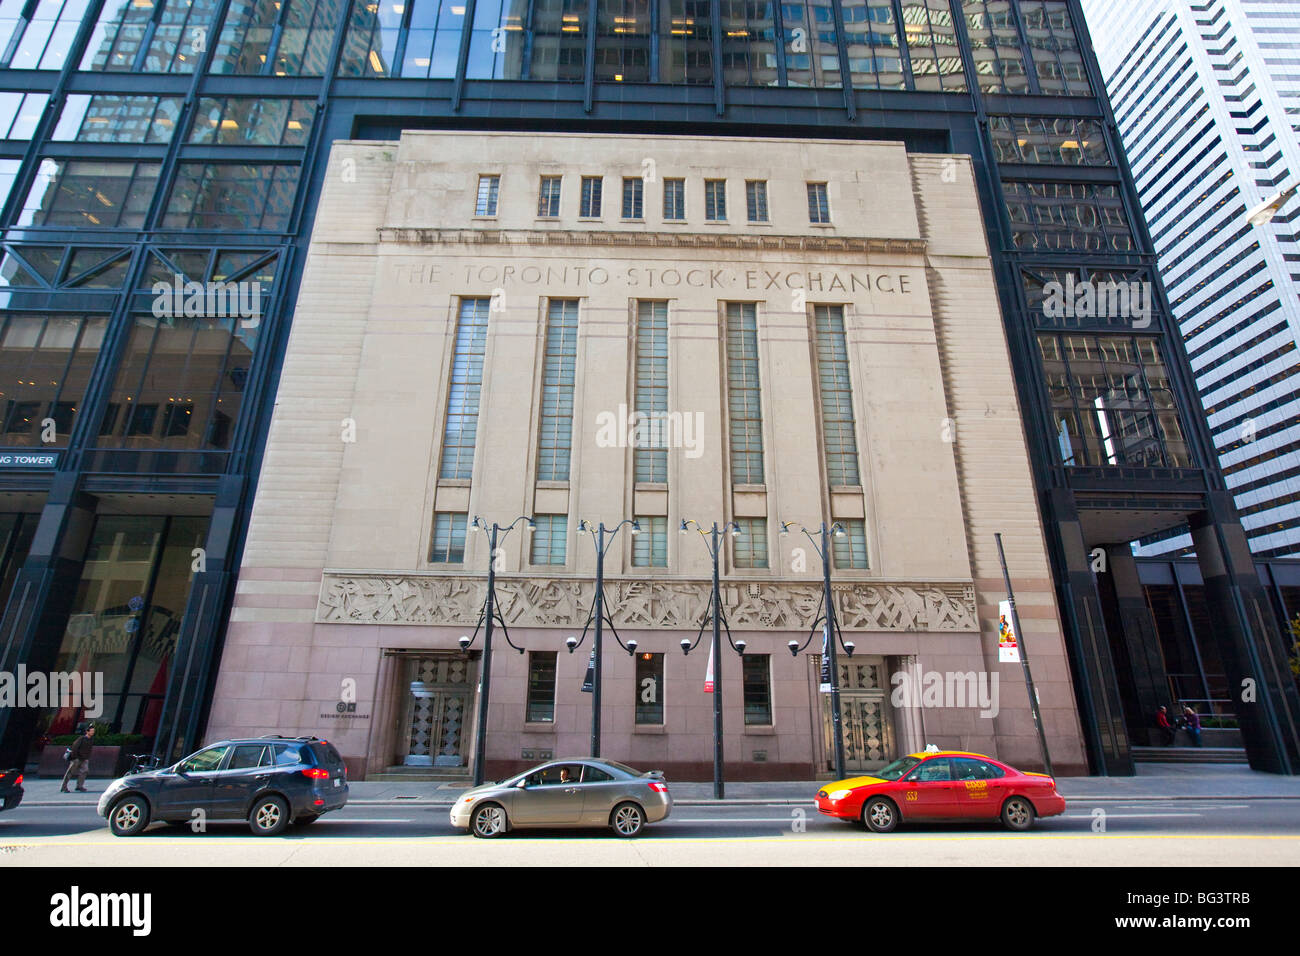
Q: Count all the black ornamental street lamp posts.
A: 4